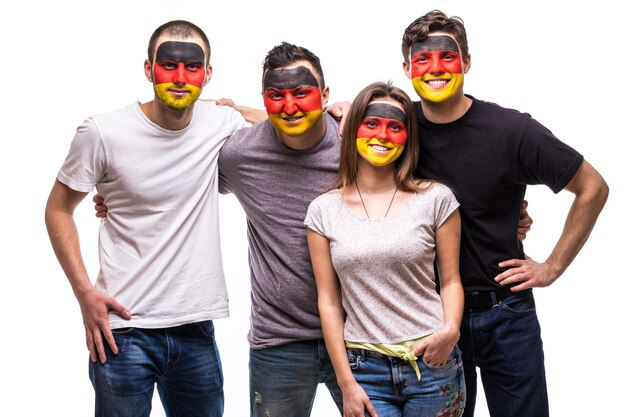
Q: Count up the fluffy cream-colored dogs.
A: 0